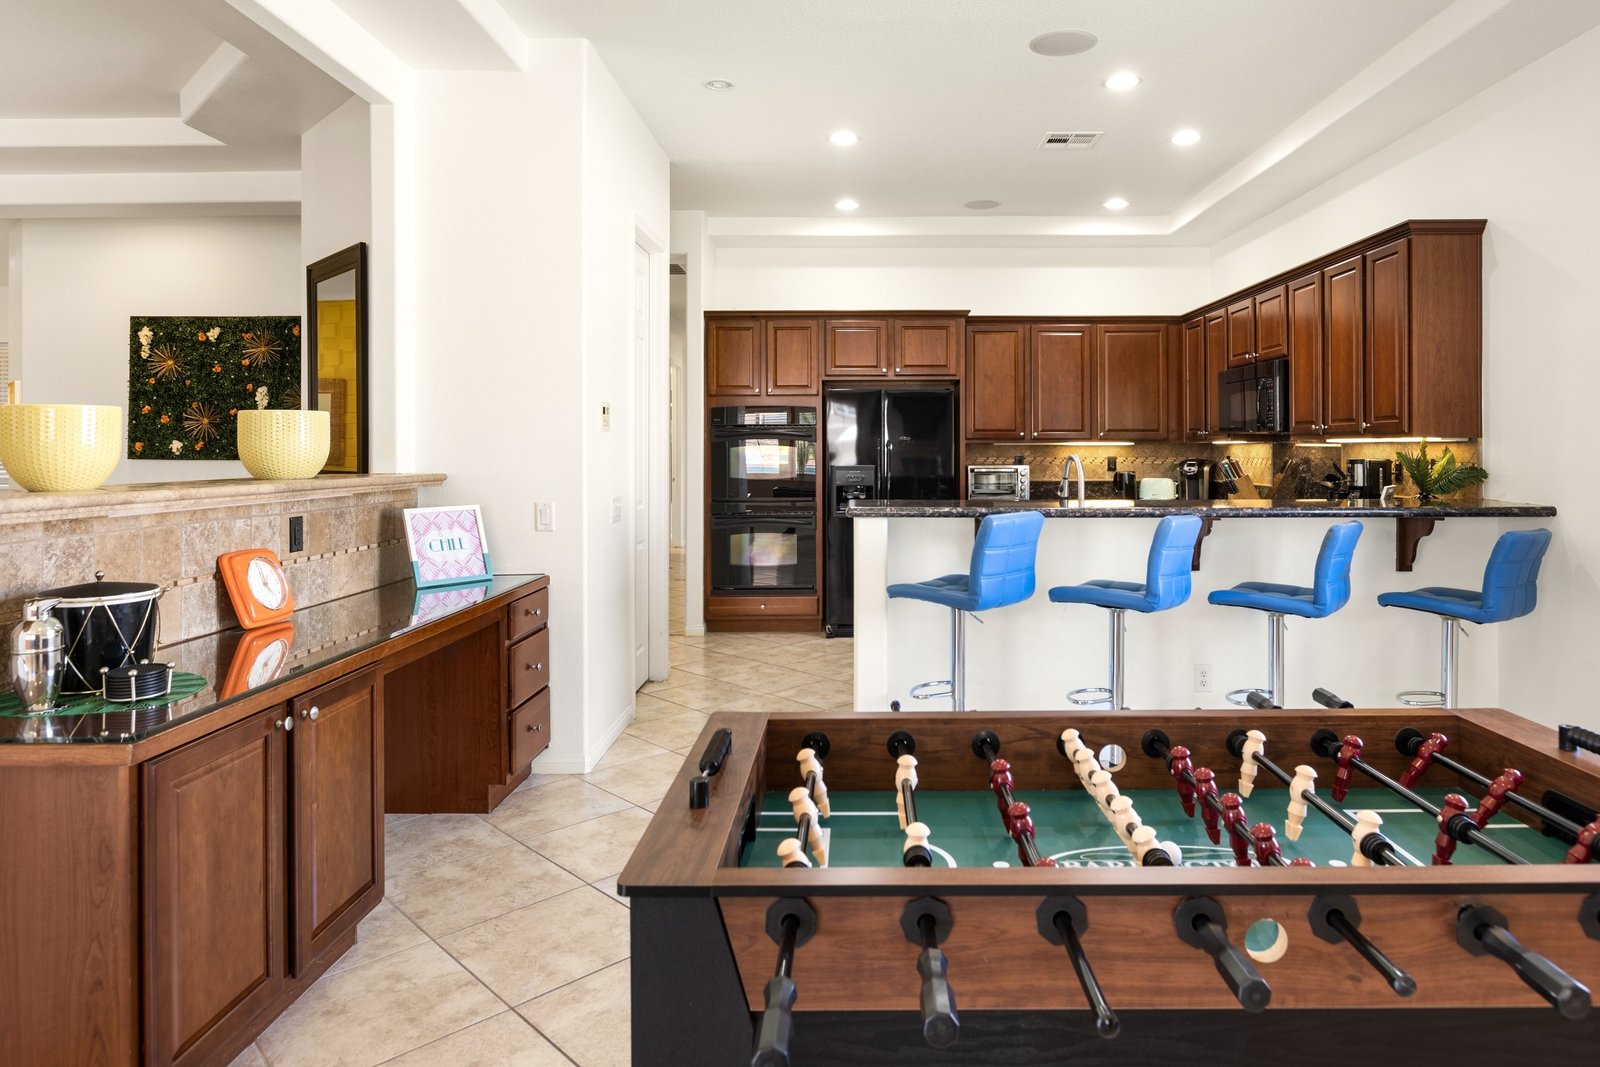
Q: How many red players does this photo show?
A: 13